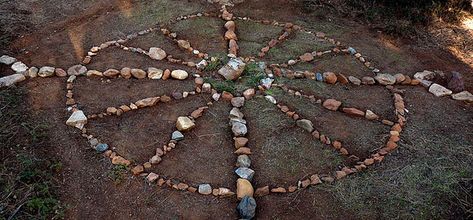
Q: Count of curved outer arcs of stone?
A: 4